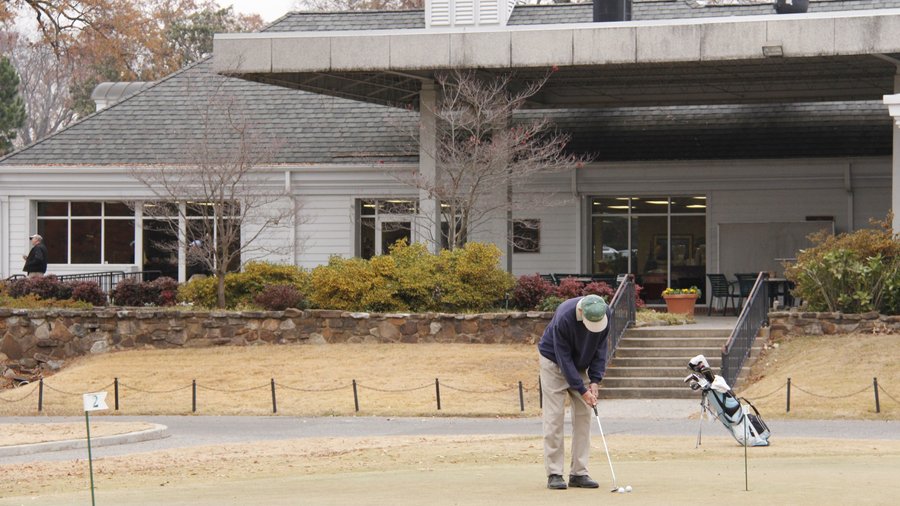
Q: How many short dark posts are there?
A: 10